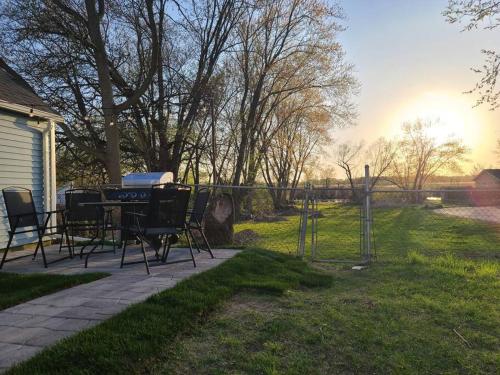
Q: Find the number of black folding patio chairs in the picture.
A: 4